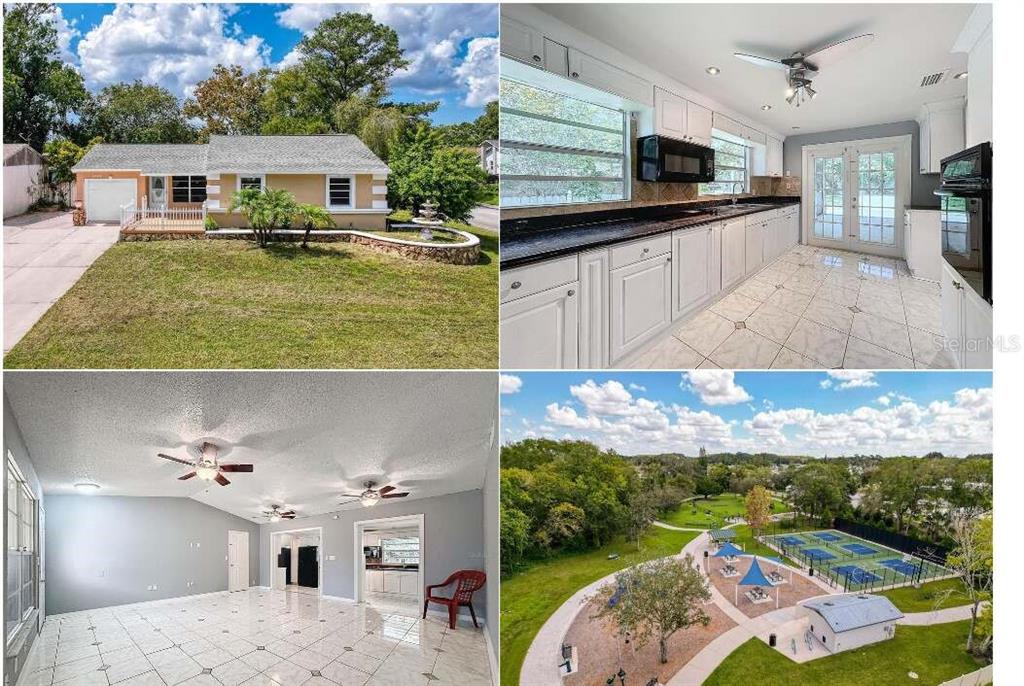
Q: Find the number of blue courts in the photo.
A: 6